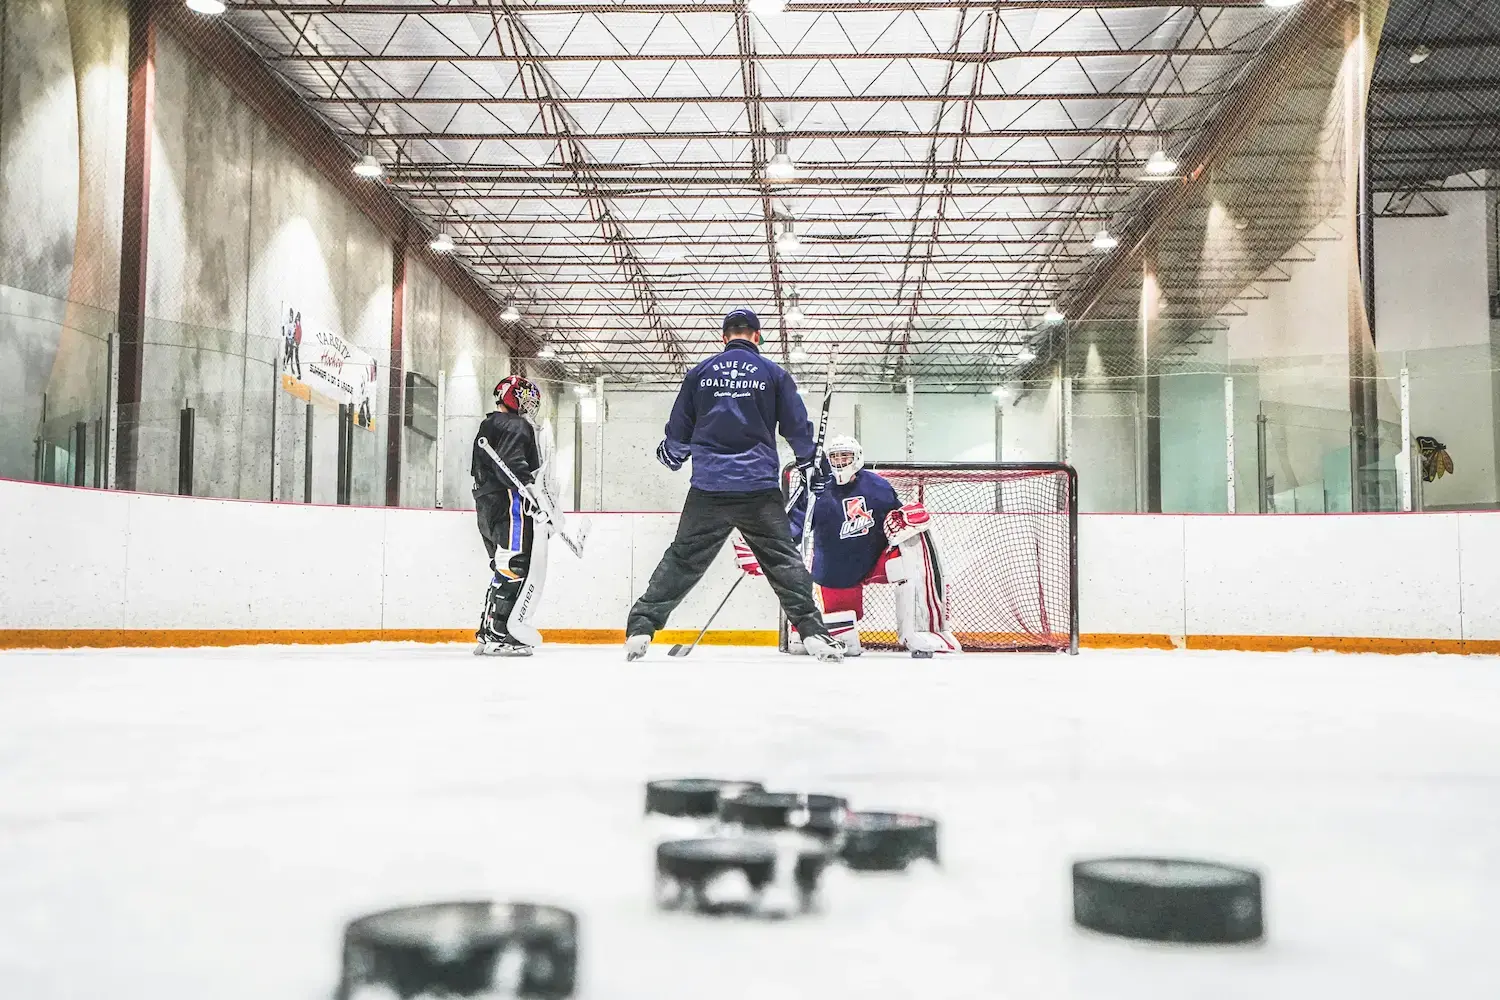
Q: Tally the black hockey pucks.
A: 6